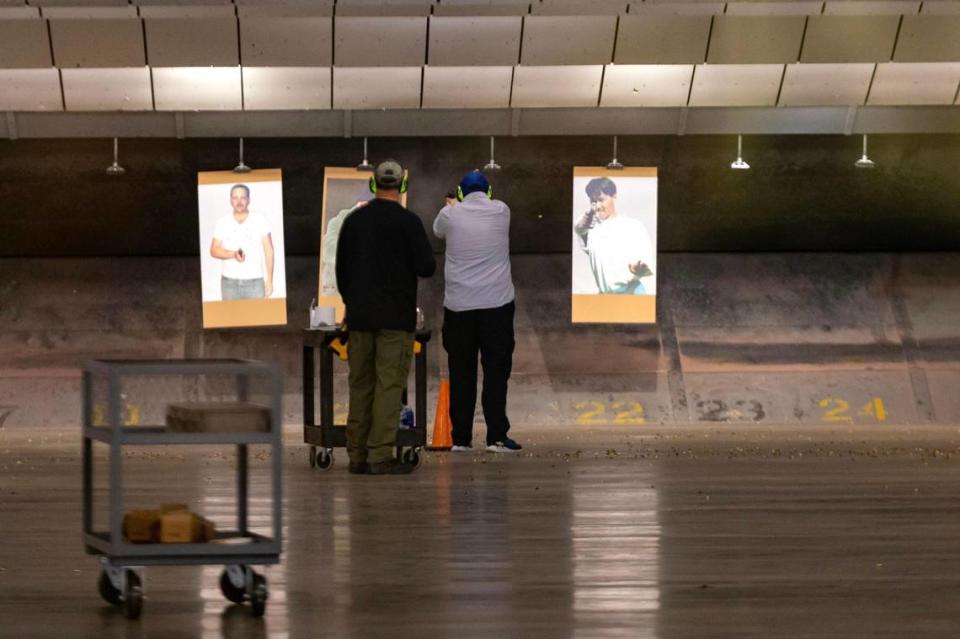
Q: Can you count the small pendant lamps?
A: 7